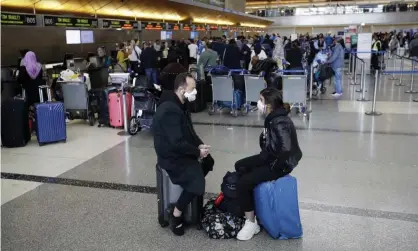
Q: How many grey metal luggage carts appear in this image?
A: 4